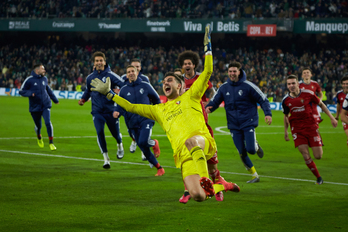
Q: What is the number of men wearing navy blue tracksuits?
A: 5